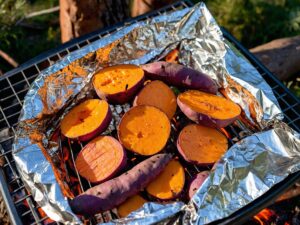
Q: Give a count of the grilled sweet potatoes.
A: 12